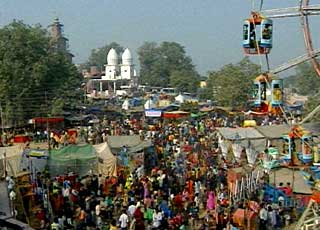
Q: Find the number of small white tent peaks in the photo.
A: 3